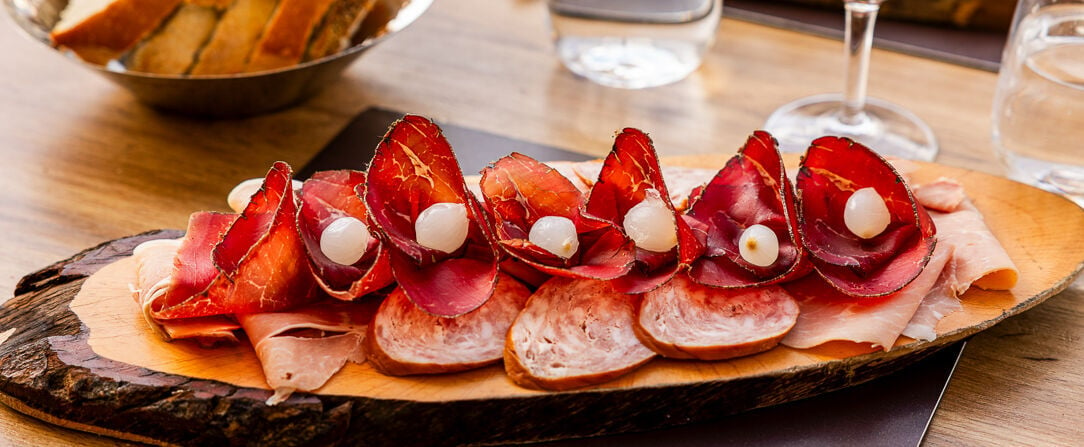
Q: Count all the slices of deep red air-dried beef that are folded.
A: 7